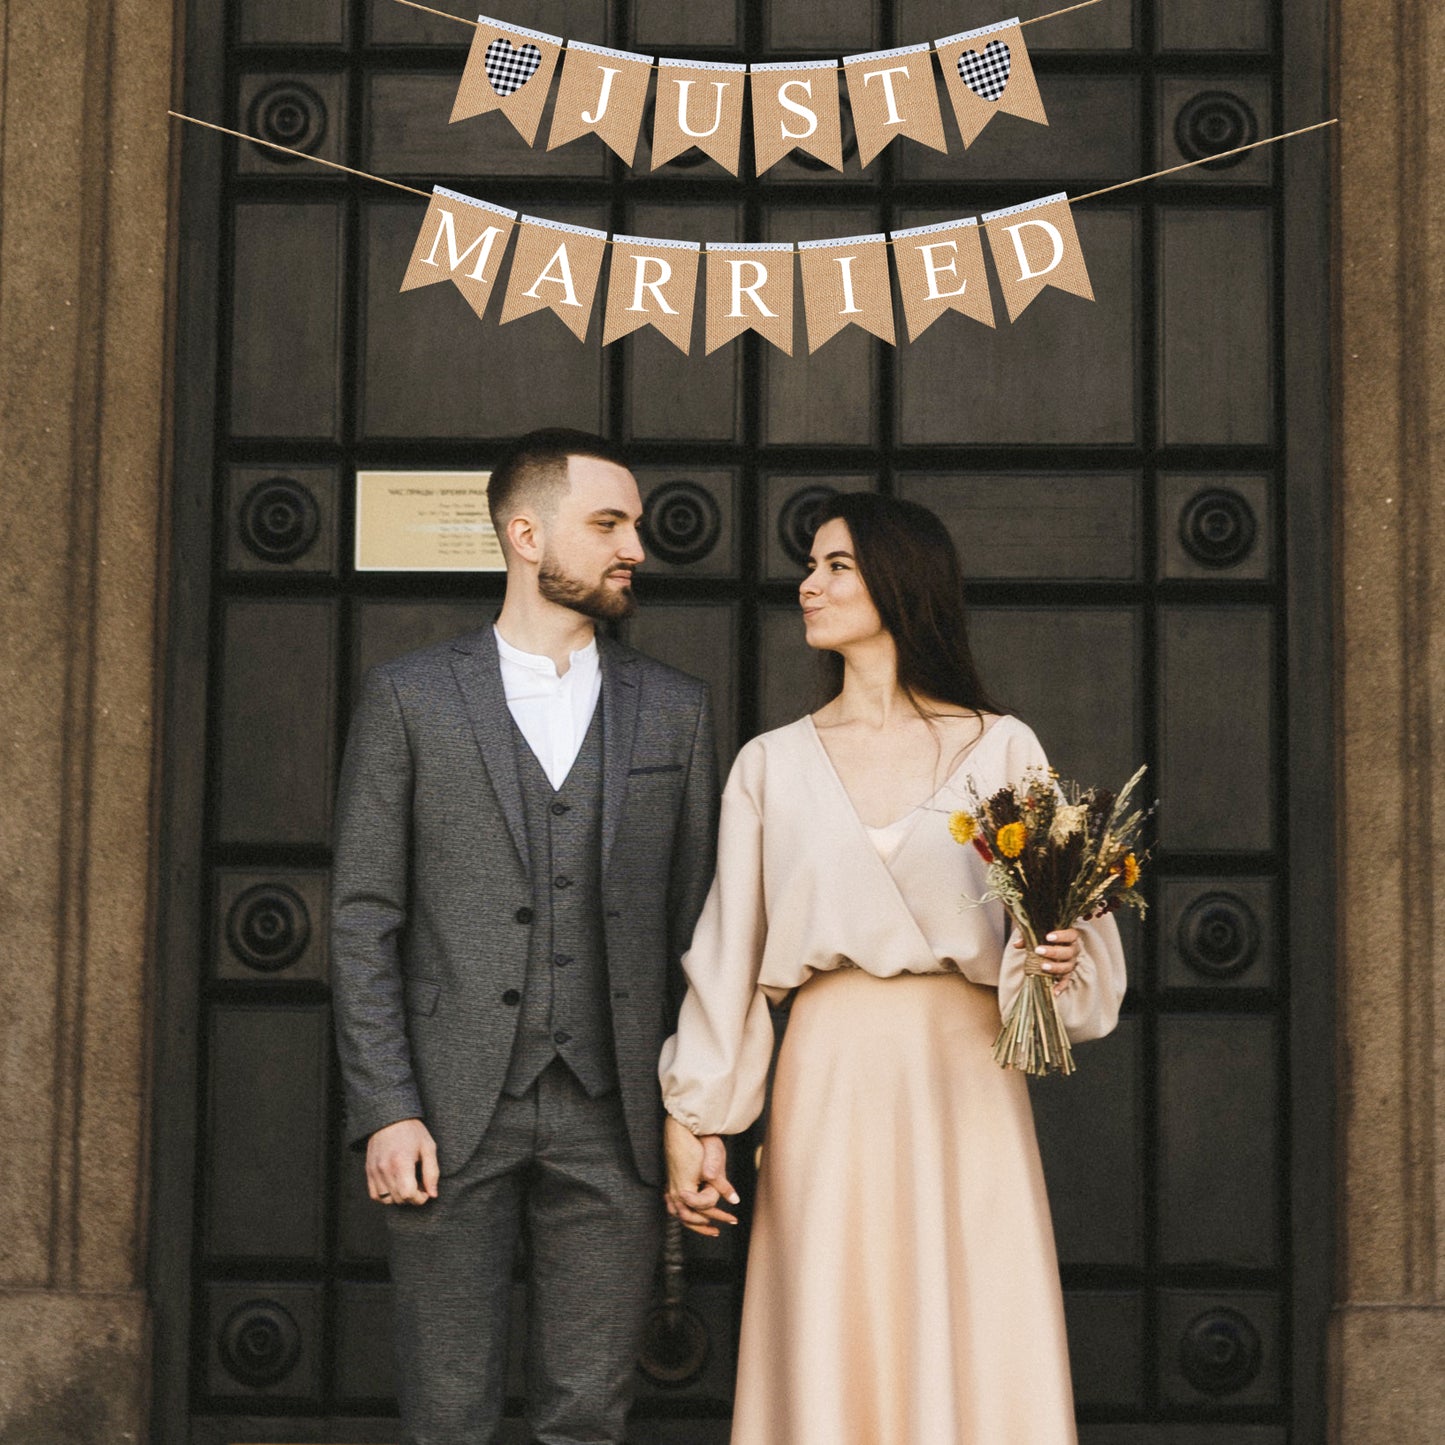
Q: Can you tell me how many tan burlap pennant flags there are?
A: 13